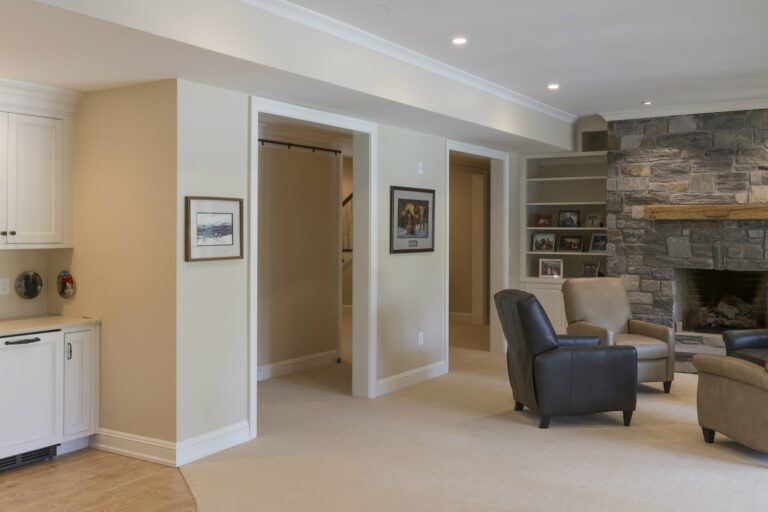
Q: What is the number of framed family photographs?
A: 8